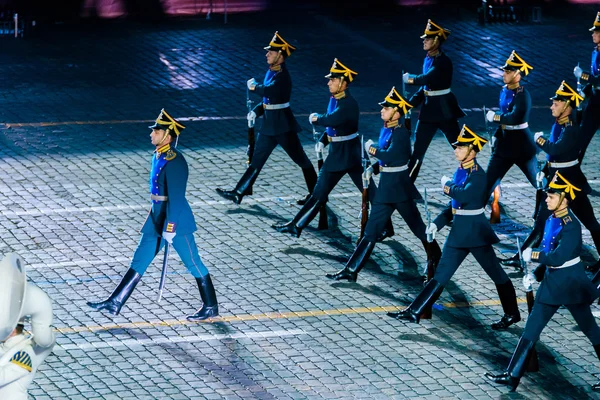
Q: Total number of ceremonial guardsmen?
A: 10